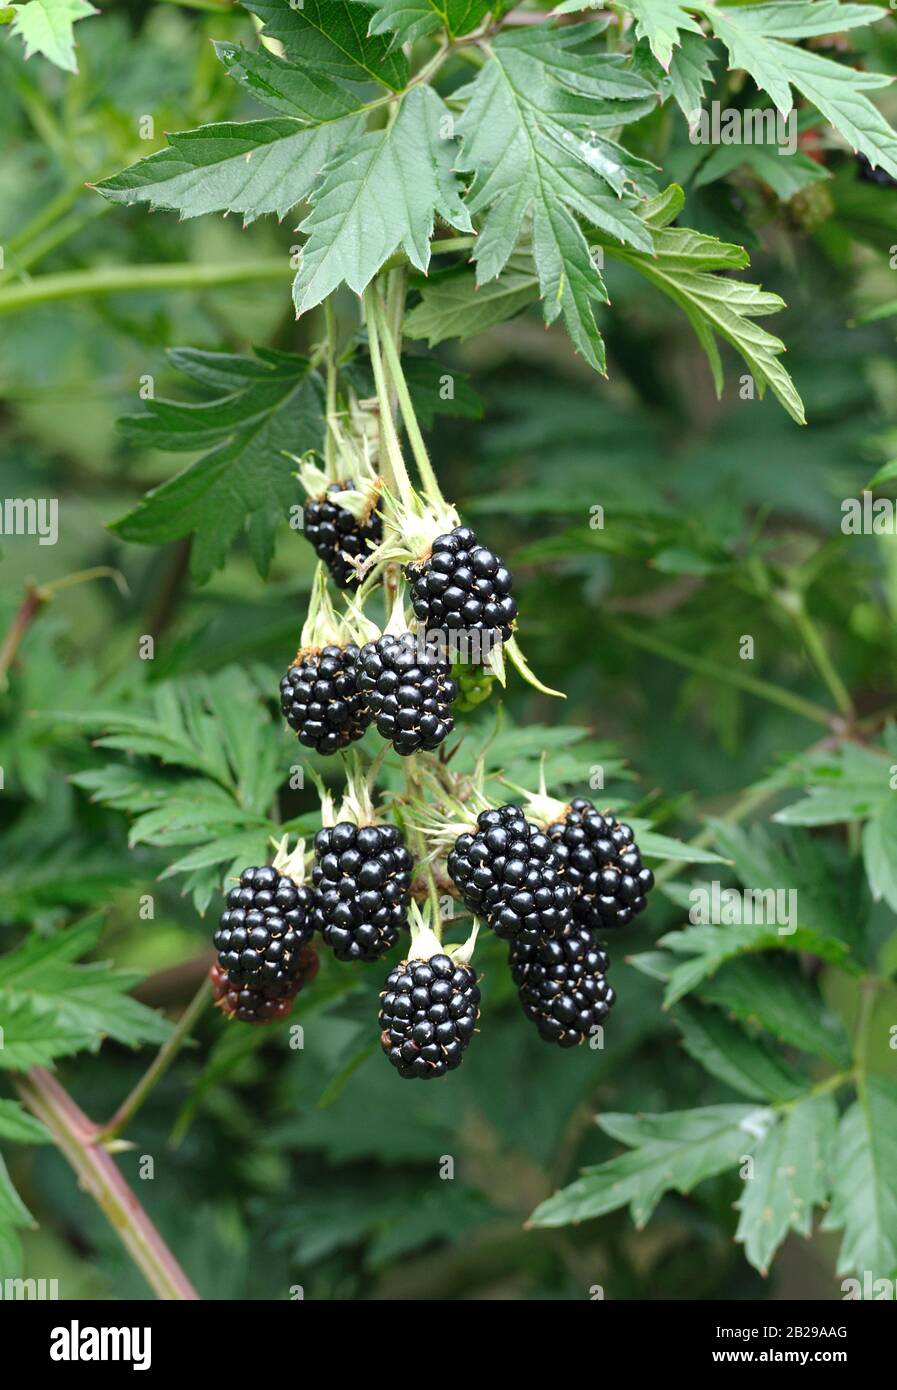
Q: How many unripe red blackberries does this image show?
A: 1